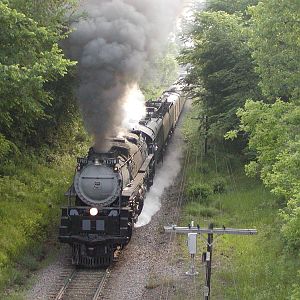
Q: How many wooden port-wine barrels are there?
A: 0